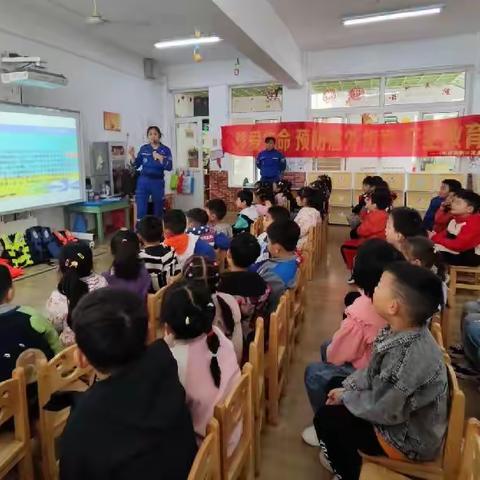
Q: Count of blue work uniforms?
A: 2